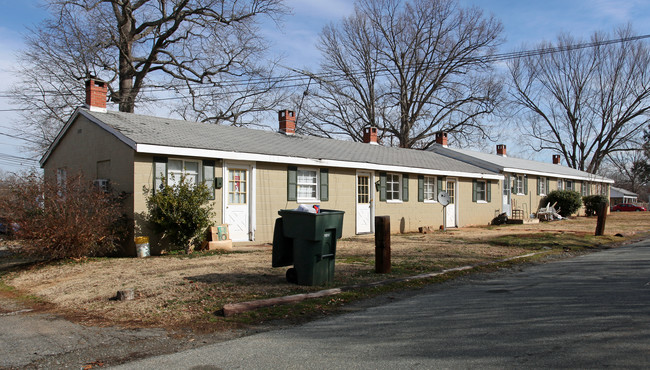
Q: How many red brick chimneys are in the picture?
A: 6